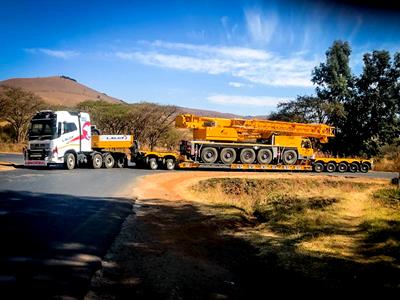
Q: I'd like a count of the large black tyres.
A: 5